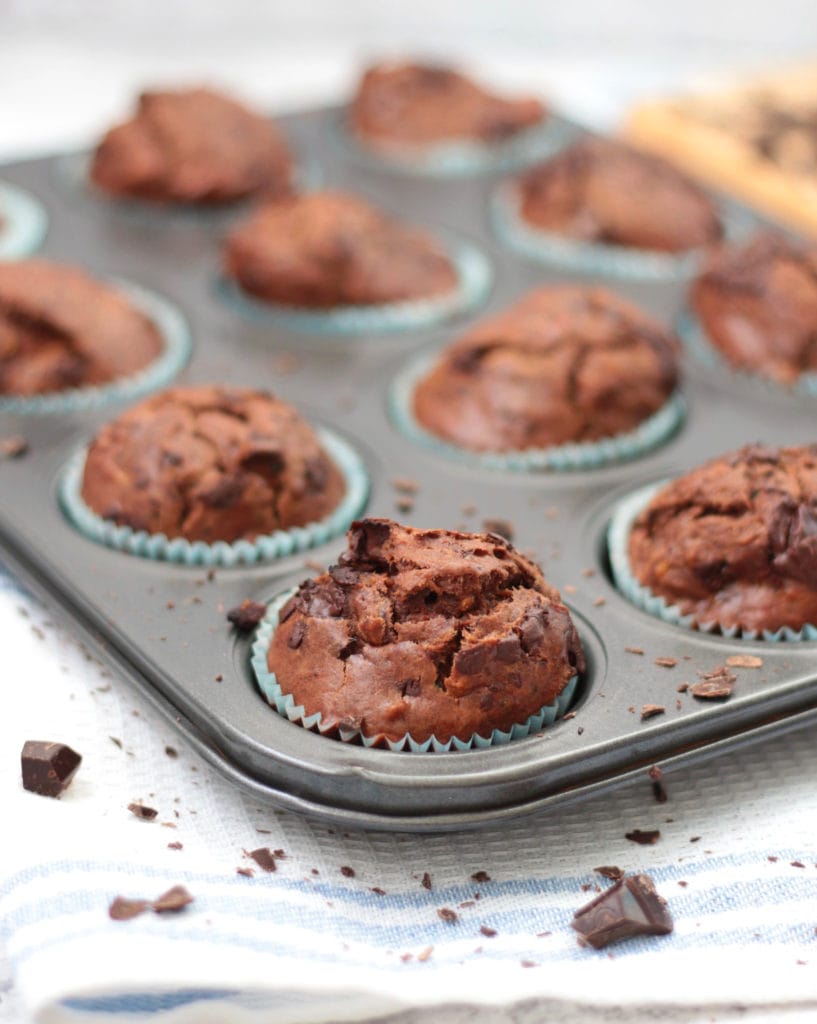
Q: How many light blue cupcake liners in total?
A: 11